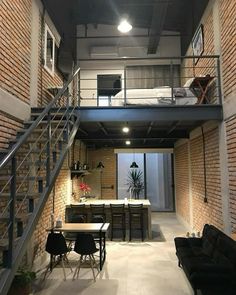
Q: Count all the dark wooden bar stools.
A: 4